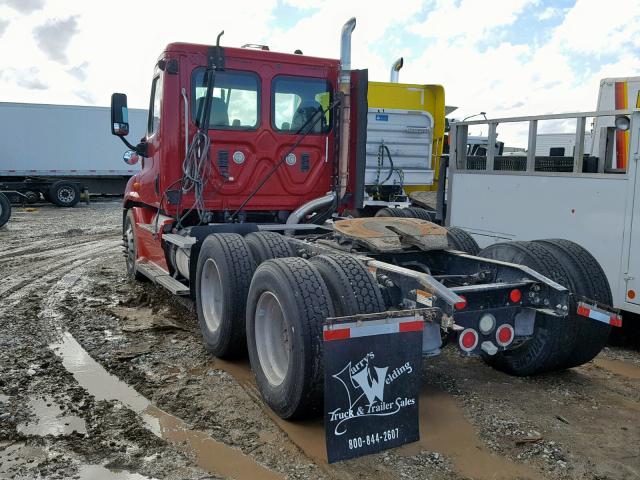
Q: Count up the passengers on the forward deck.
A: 0